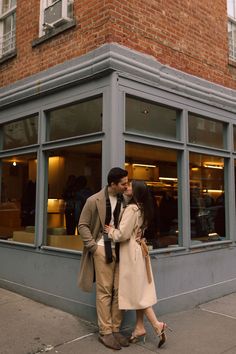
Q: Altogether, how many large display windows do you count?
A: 4